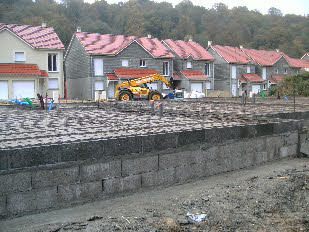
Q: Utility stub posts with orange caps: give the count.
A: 4